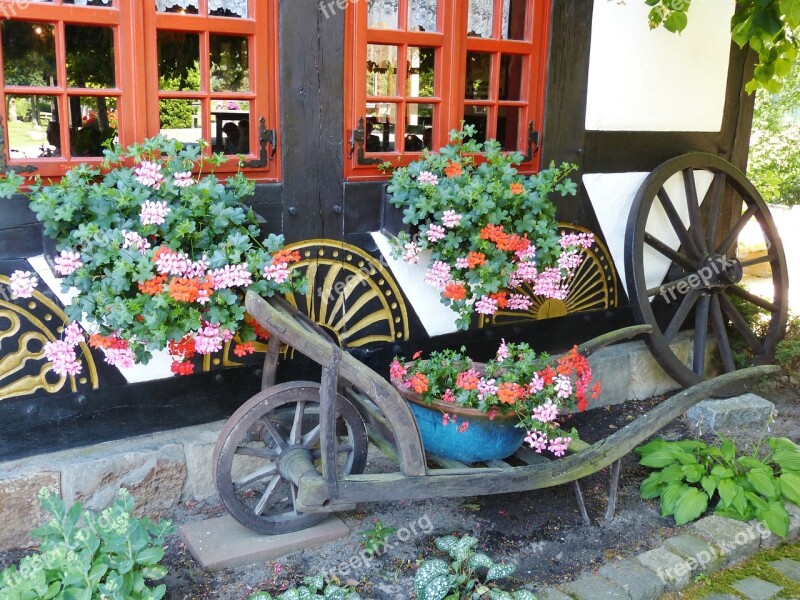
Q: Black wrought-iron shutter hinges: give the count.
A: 4